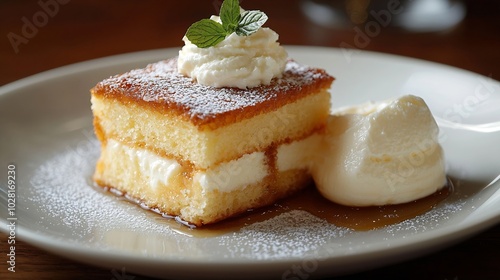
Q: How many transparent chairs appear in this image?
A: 0